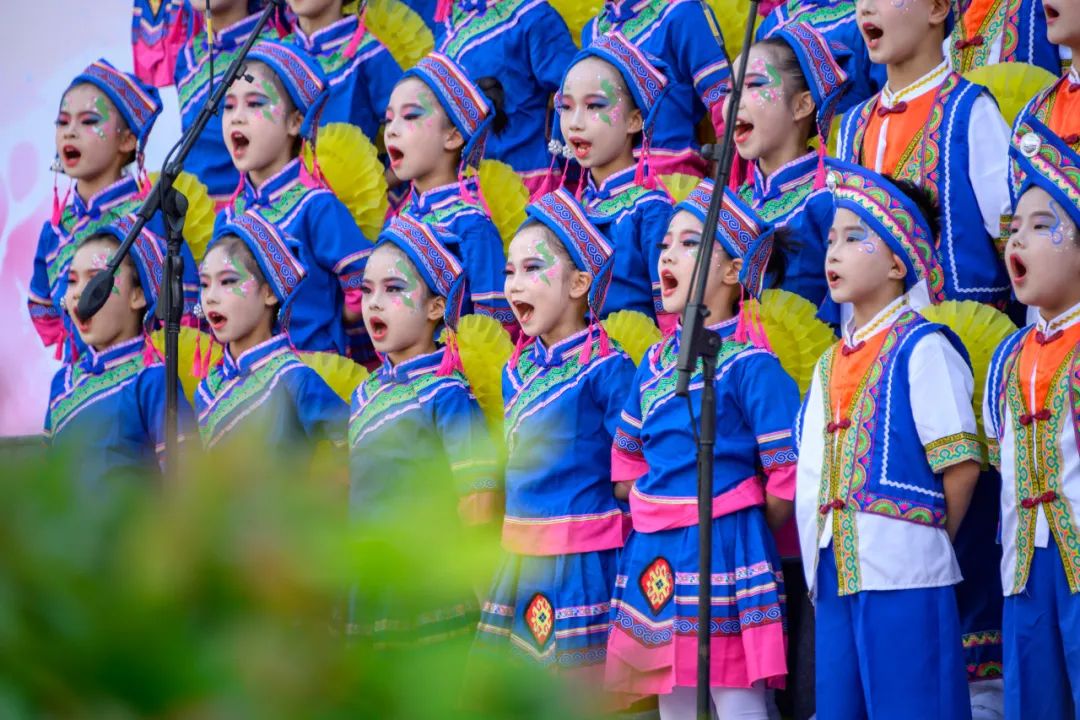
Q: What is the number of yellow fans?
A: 15